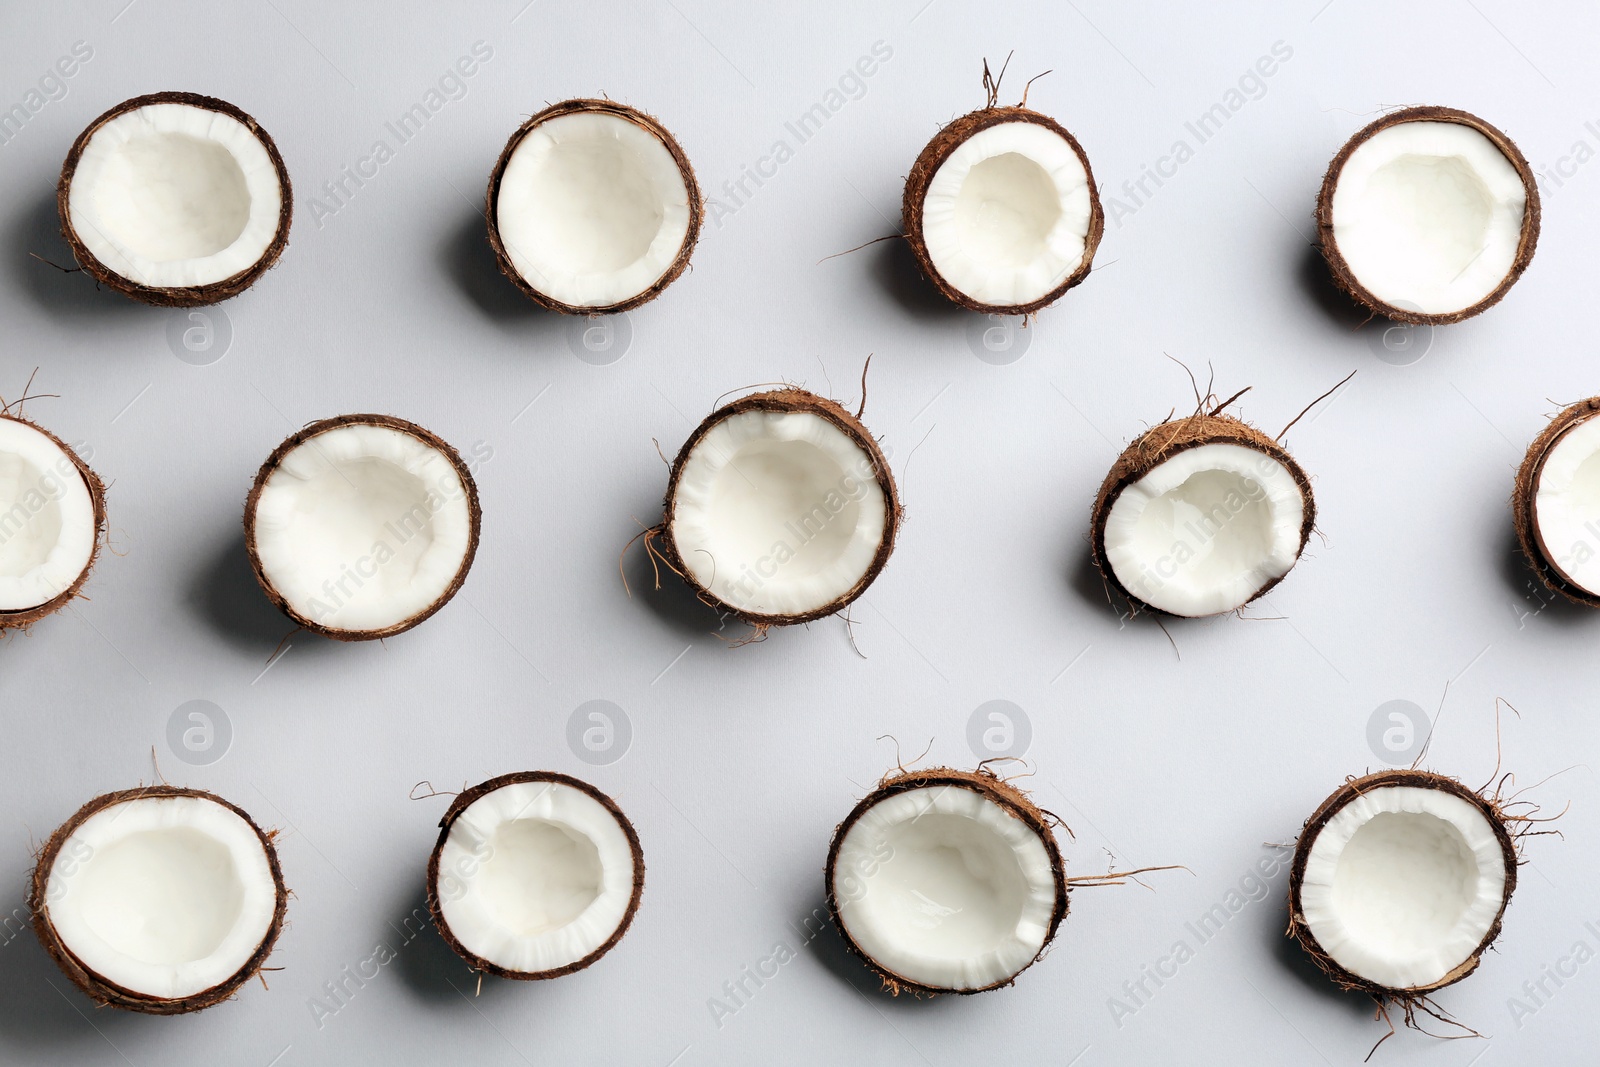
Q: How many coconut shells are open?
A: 13